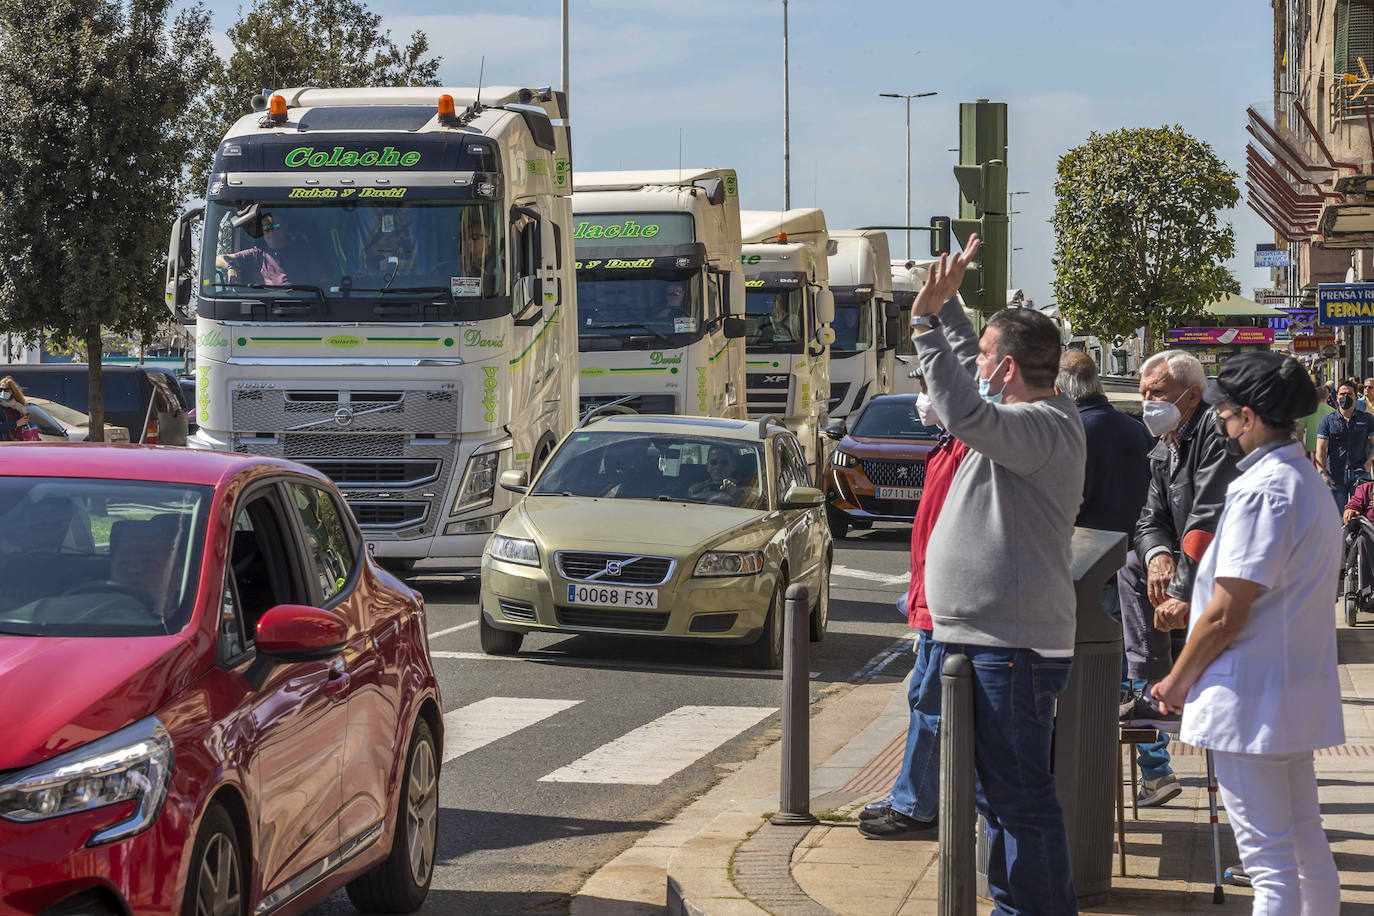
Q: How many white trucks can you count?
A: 5